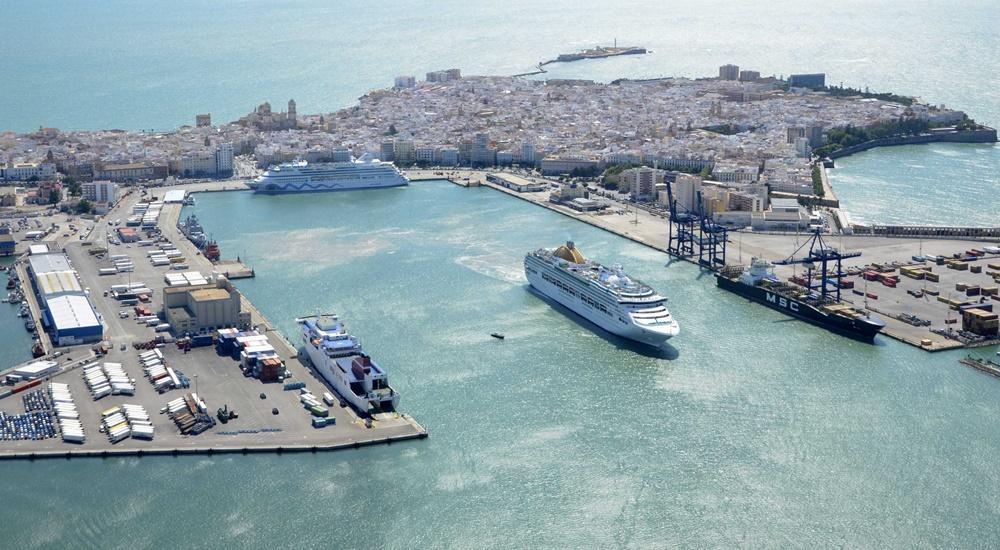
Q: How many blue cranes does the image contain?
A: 3